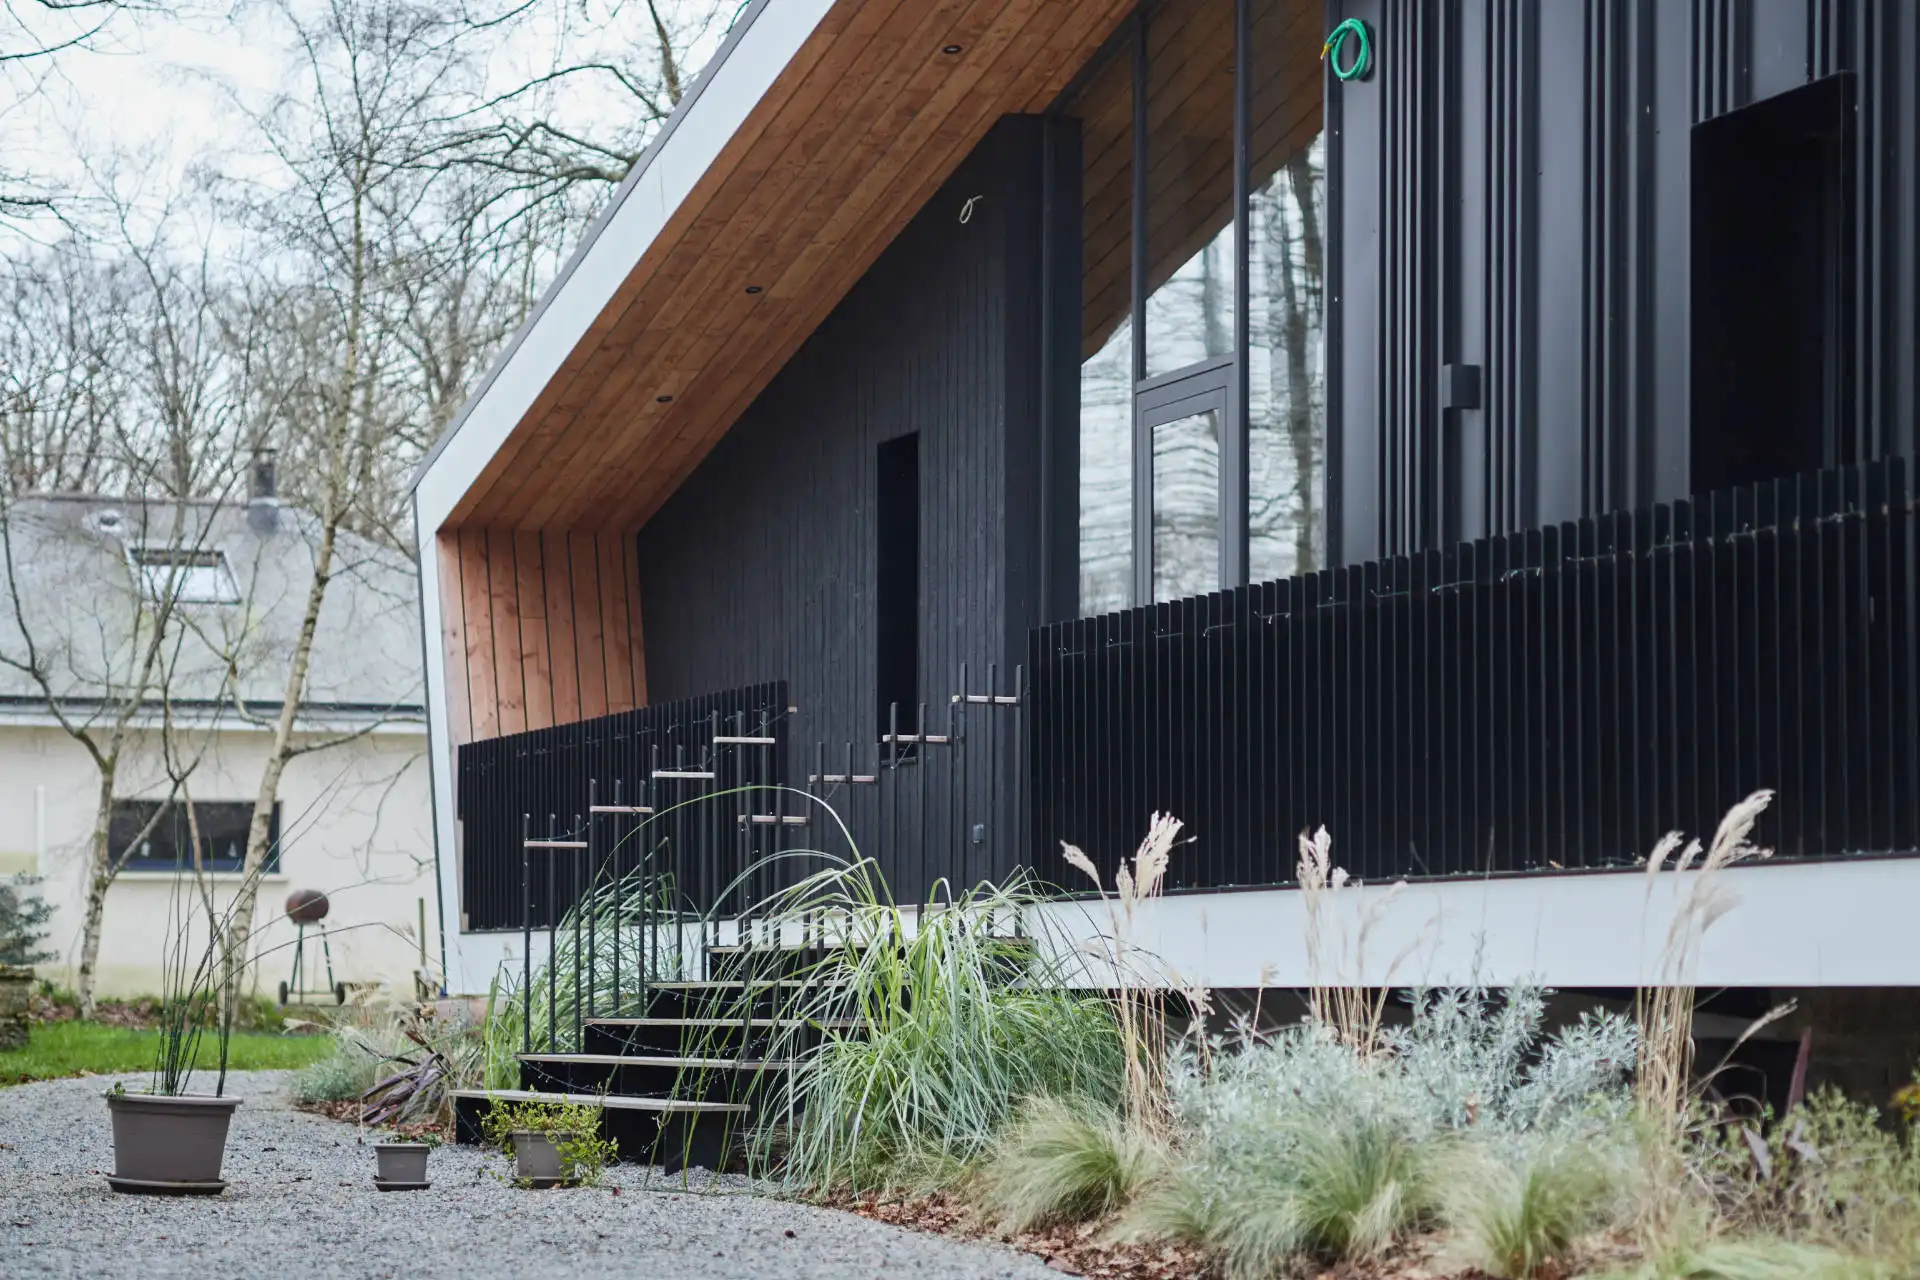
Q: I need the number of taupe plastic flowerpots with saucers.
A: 3